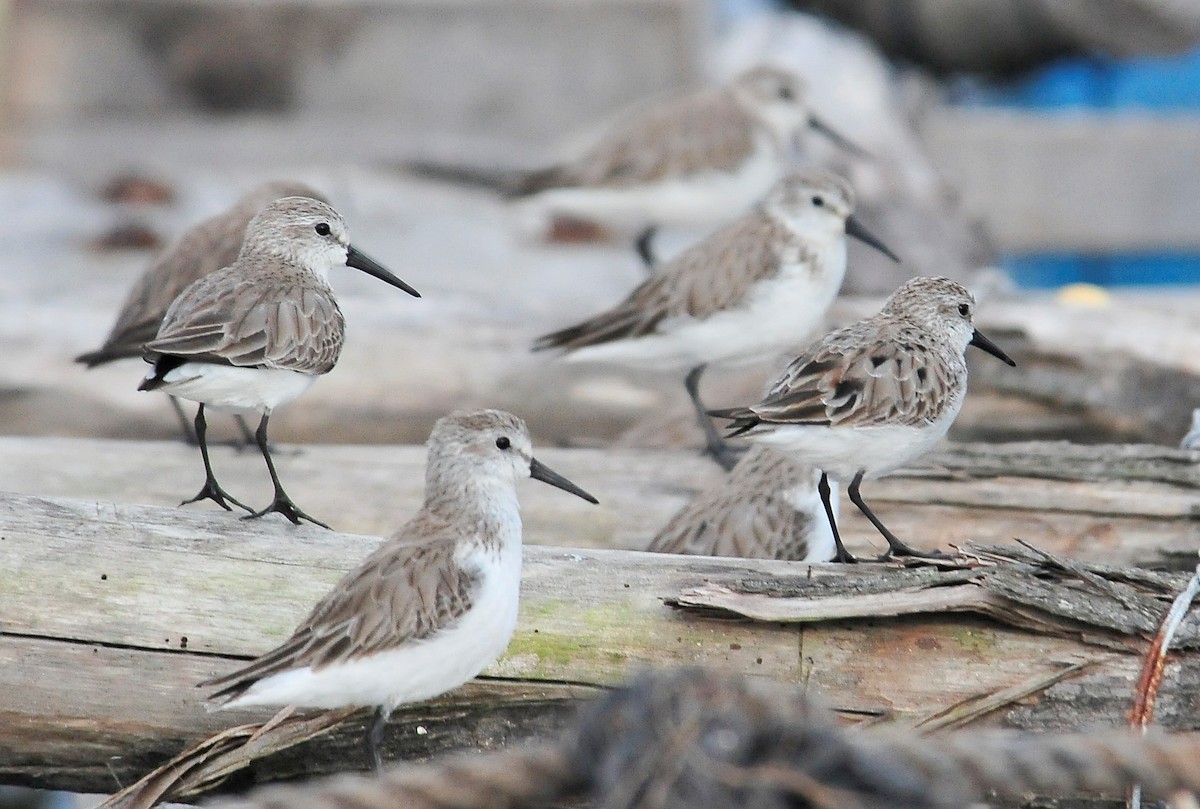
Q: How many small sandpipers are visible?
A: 7